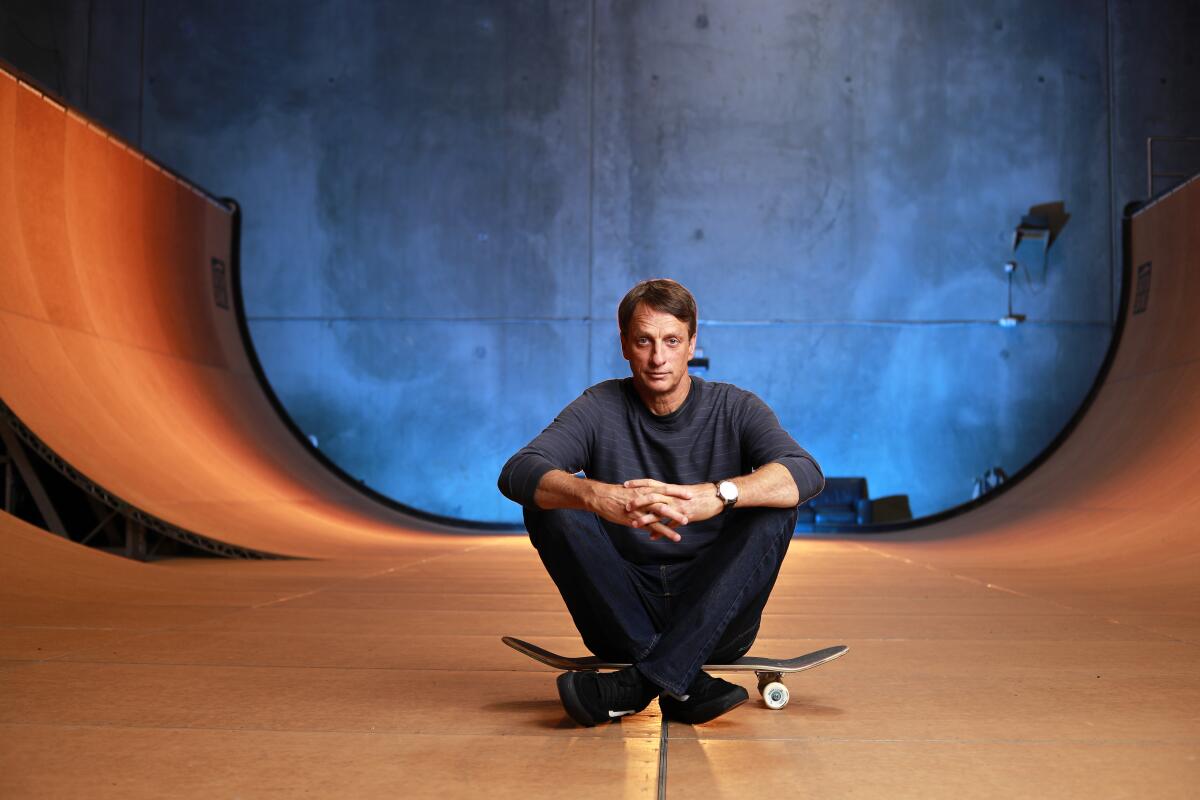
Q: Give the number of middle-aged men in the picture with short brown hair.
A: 1